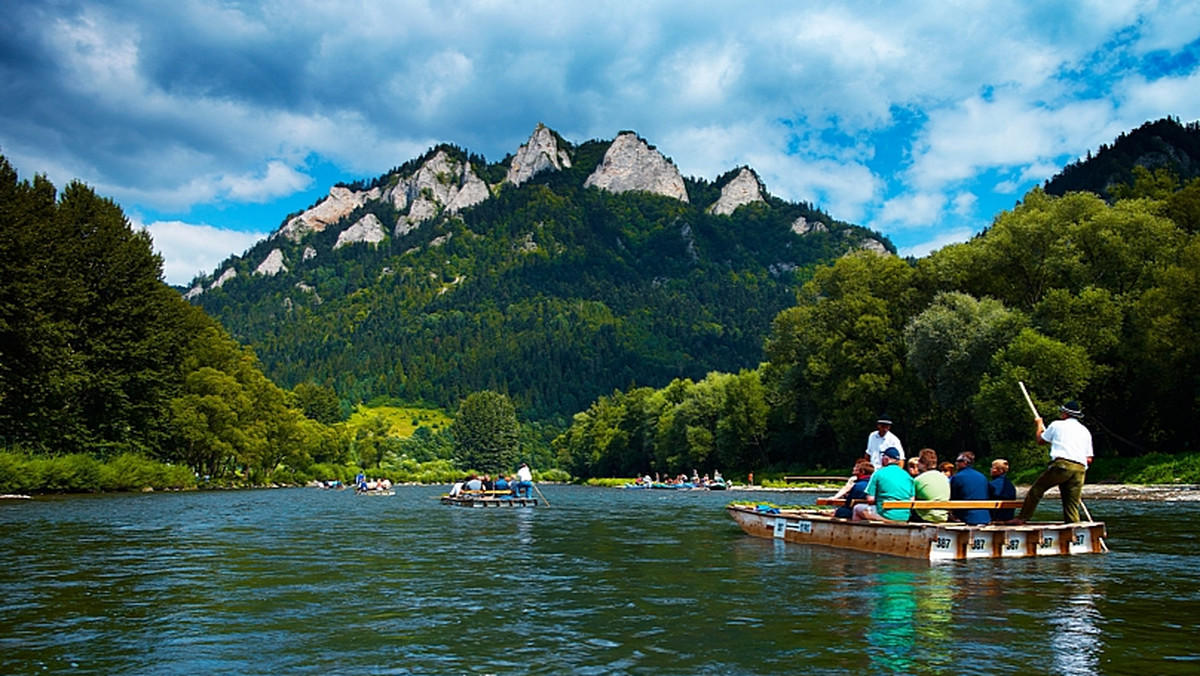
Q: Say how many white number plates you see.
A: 5